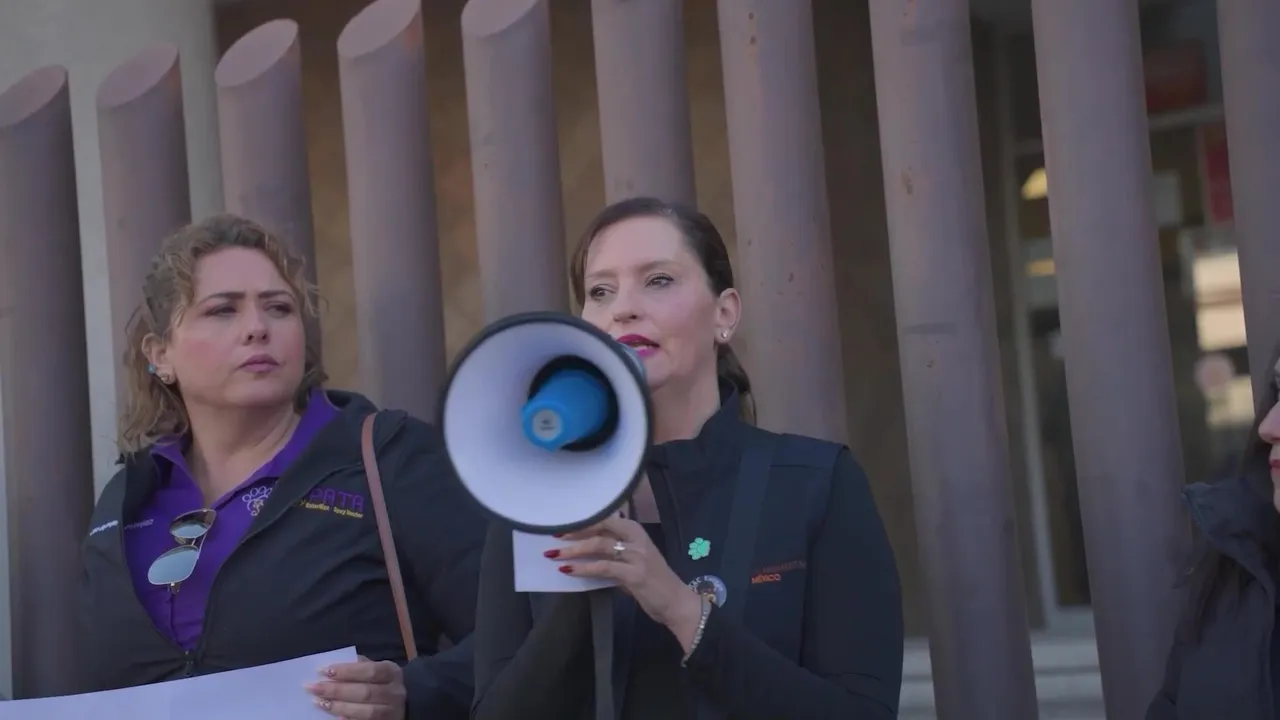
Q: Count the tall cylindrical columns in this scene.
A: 10